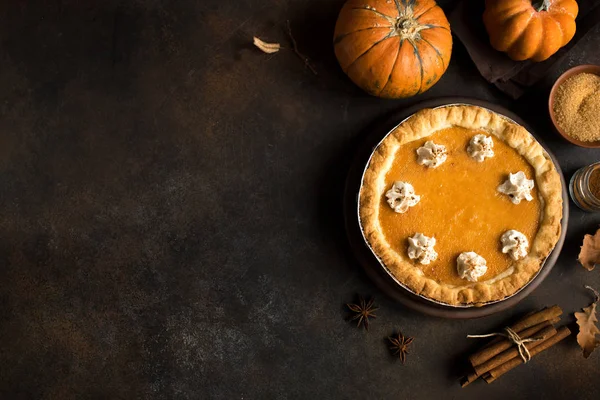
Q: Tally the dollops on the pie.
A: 7